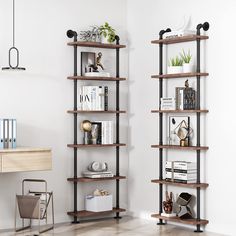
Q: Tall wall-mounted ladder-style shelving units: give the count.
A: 2